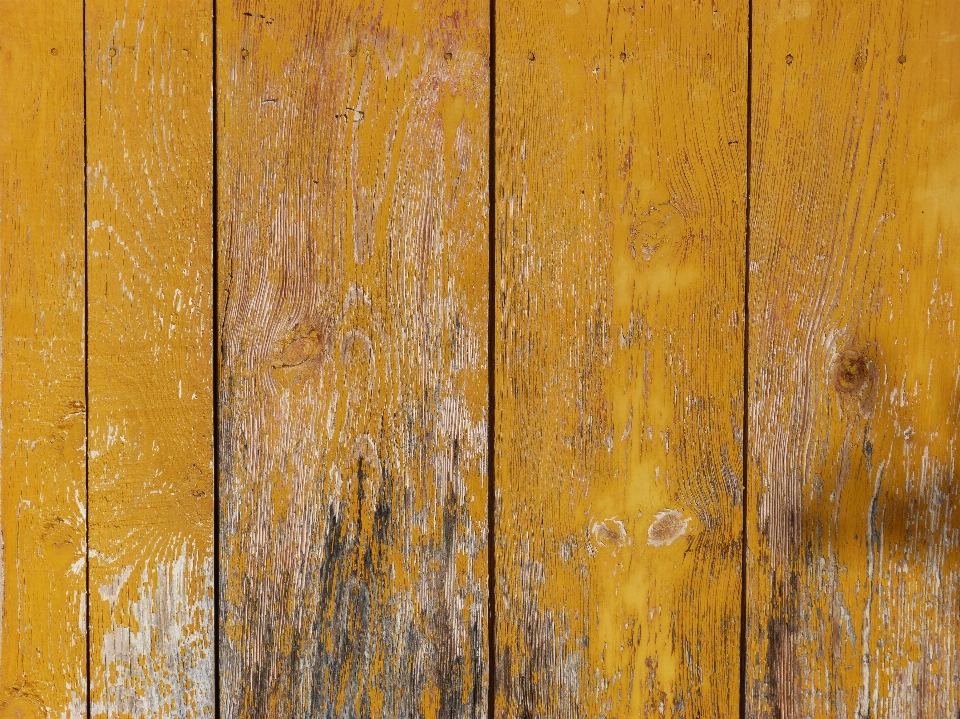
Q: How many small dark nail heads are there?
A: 11